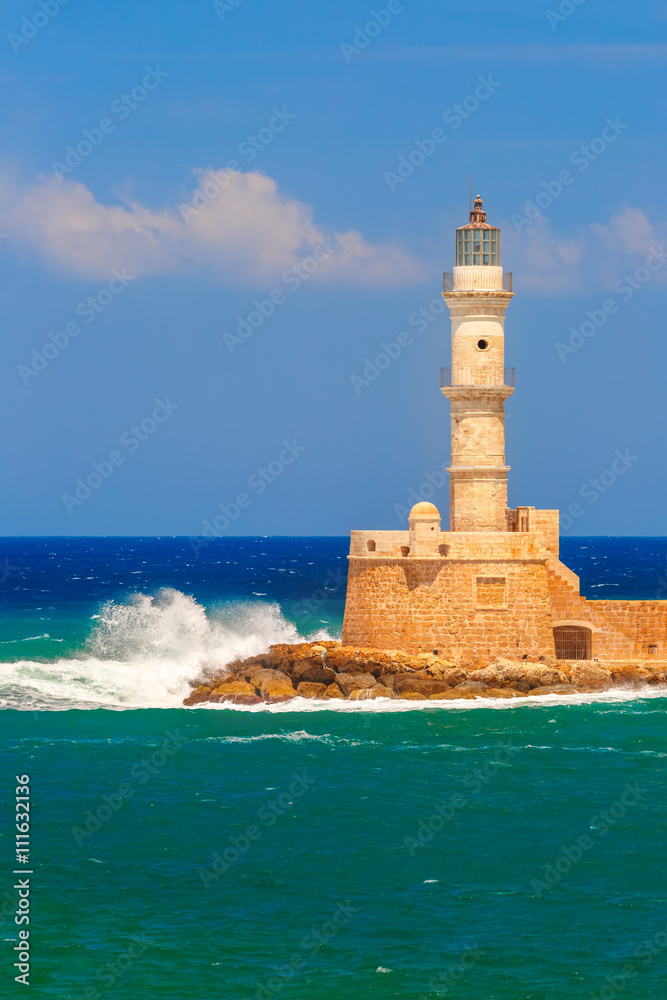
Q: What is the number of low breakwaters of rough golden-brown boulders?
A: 1